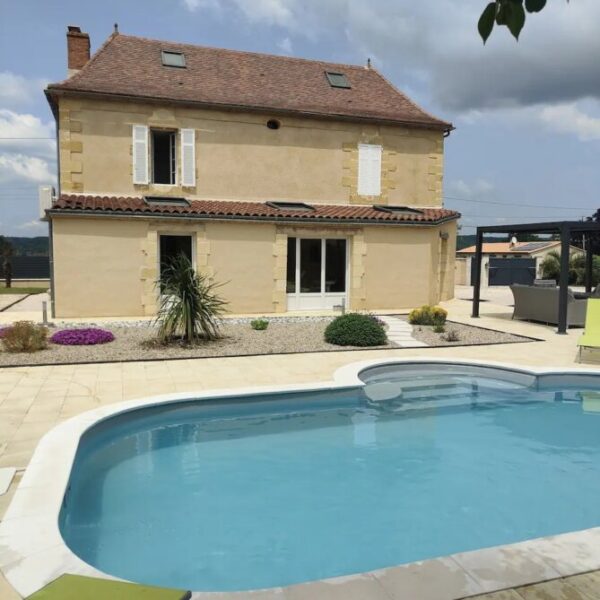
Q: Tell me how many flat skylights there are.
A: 5